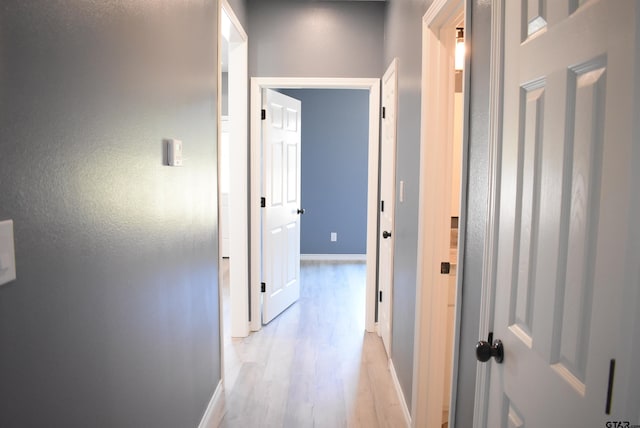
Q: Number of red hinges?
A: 0